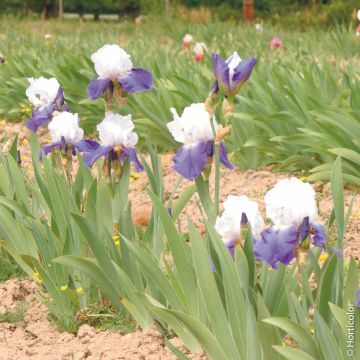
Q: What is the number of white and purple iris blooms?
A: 8